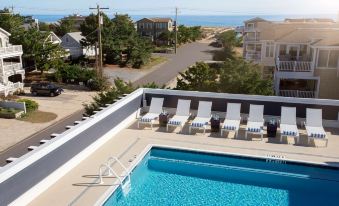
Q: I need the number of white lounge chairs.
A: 7